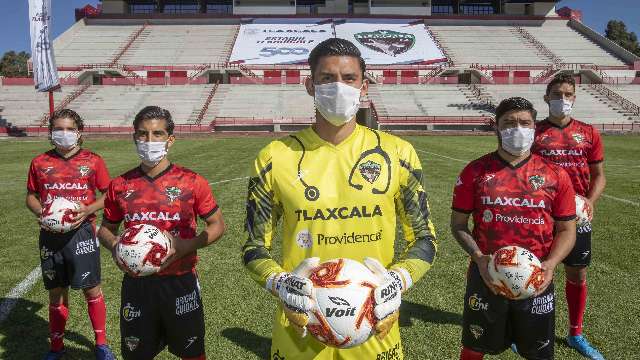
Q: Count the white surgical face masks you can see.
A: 5